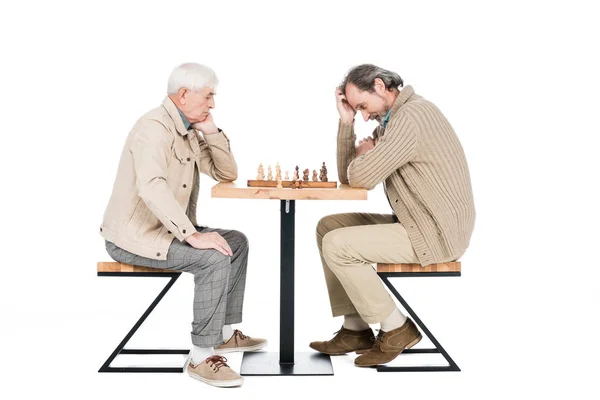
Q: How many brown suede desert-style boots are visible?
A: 2